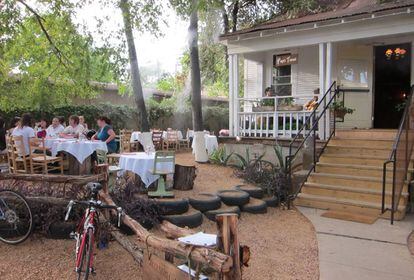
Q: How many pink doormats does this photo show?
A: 0